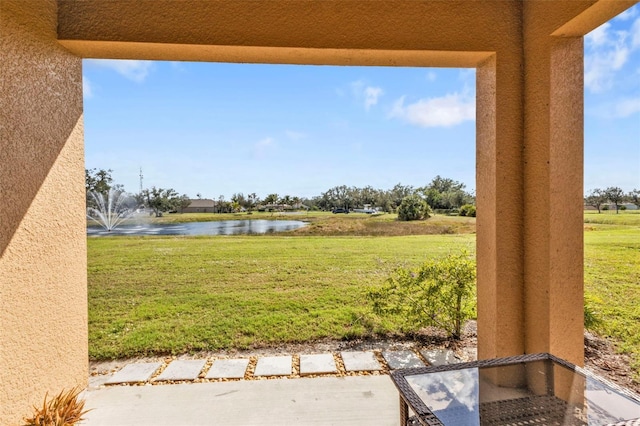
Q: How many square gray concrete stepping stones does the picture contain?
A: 8